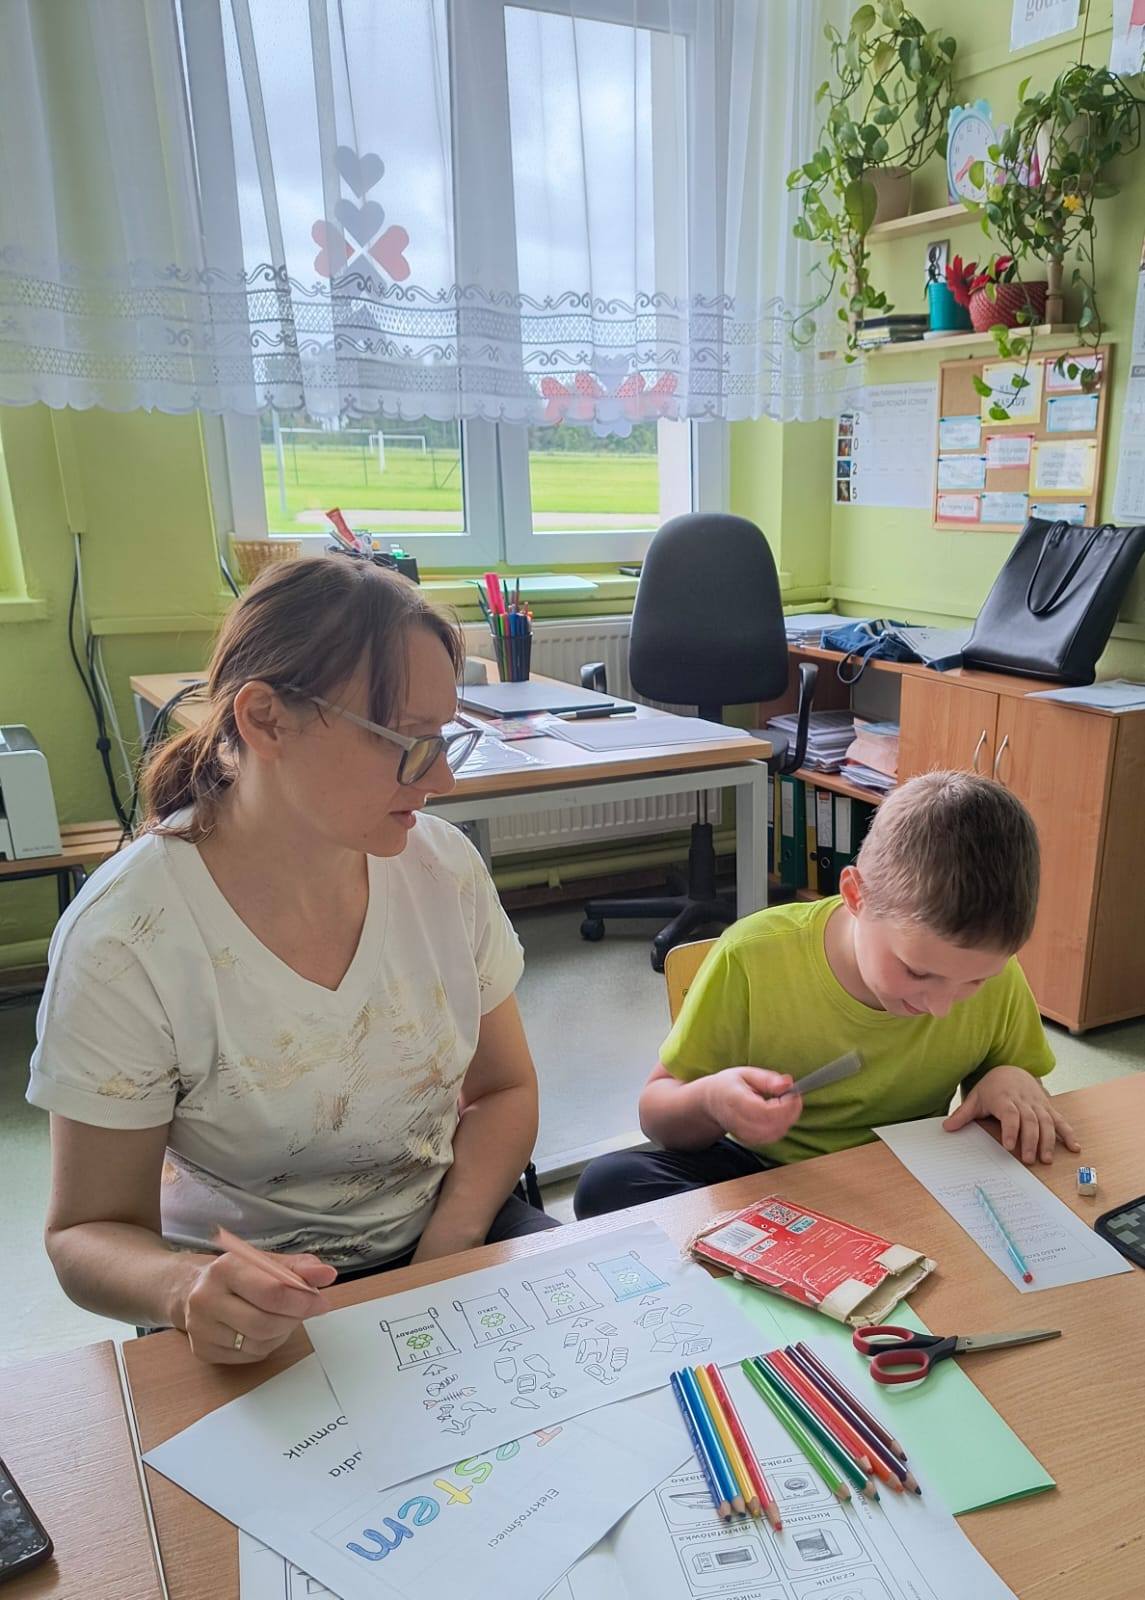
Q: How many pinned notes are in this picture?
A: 10